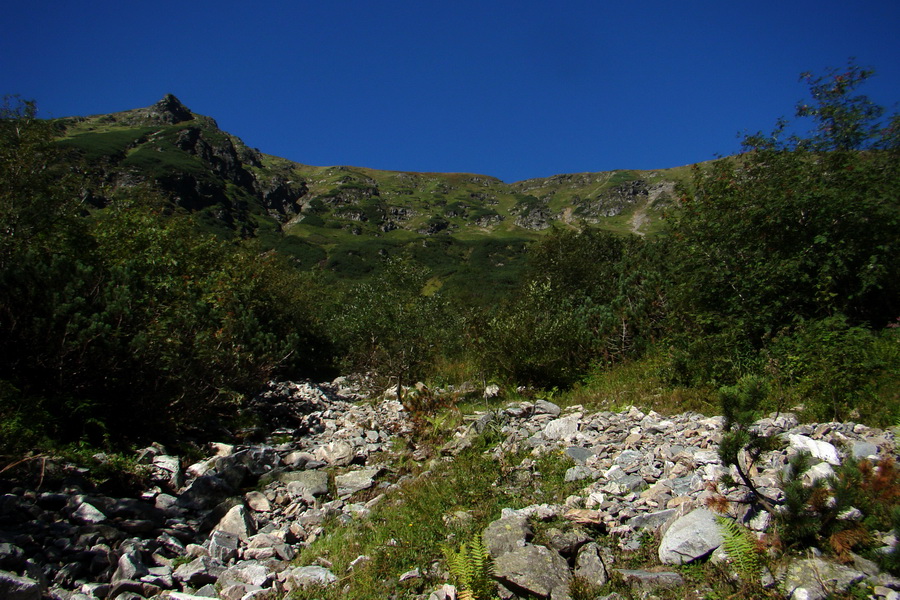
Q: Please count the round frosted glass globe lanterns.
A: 0